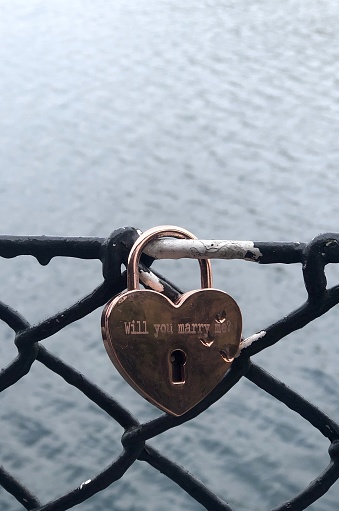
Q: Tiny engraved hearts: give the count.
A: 3